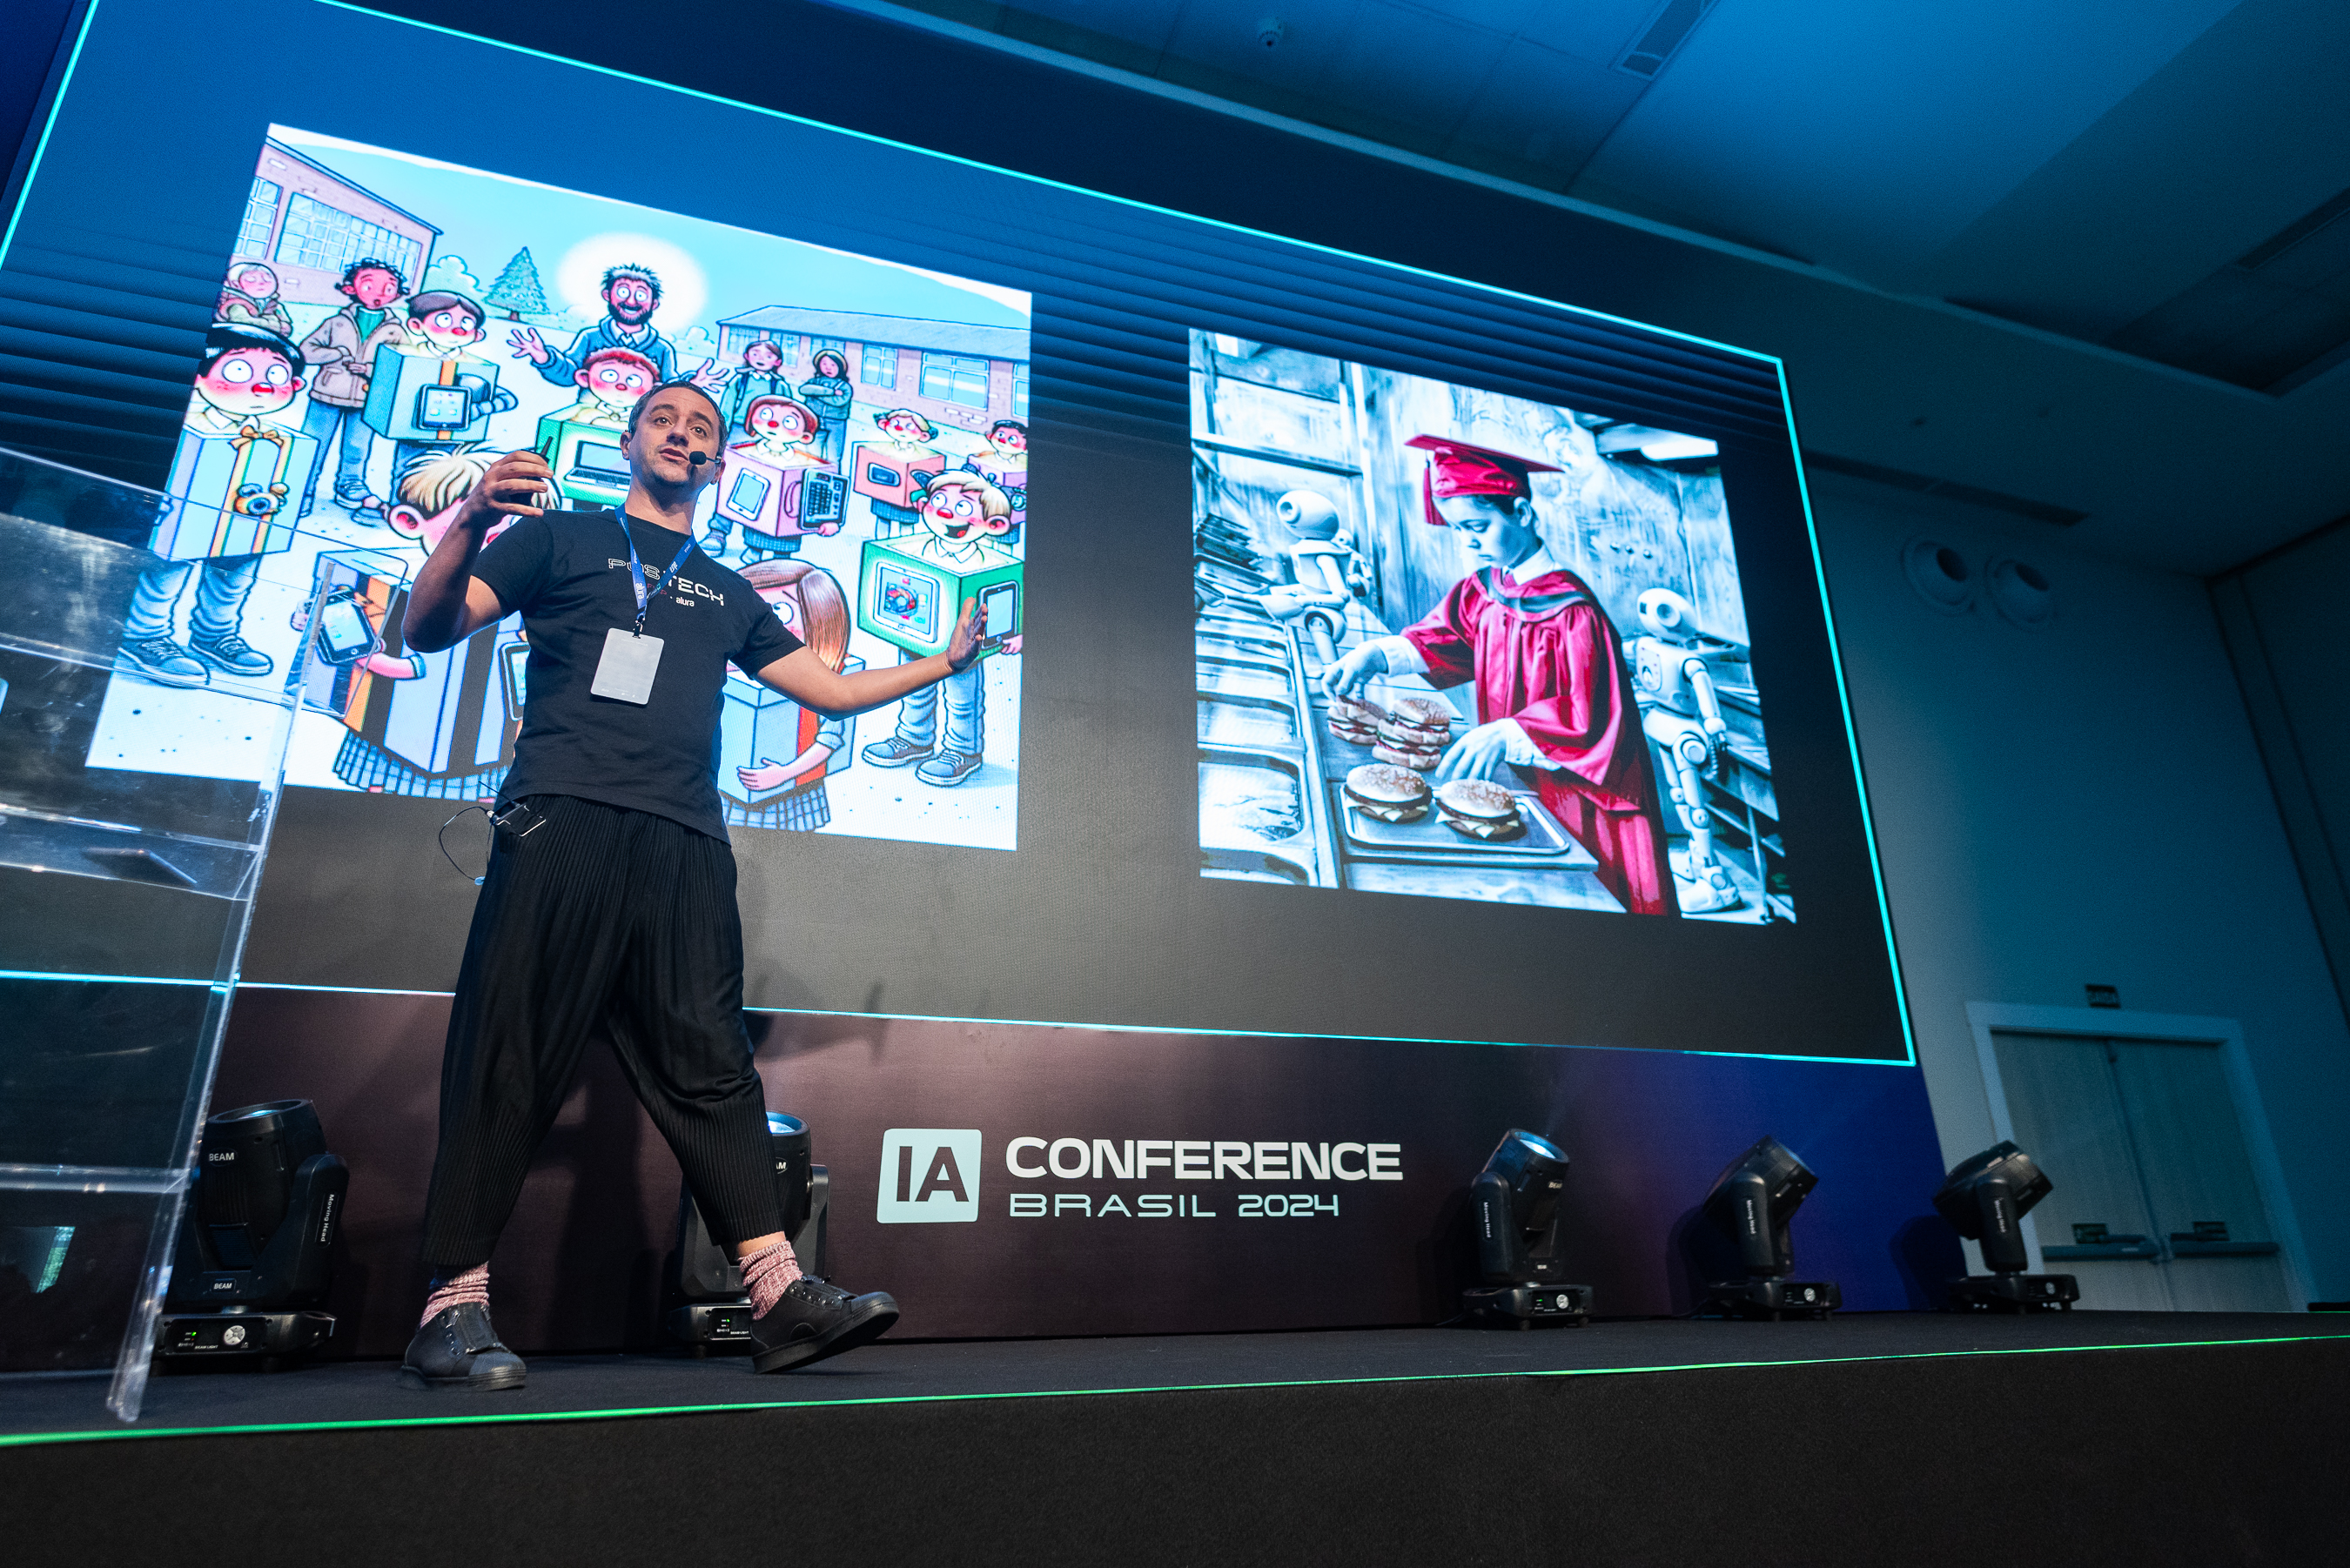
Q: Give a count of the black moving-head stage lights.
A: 5